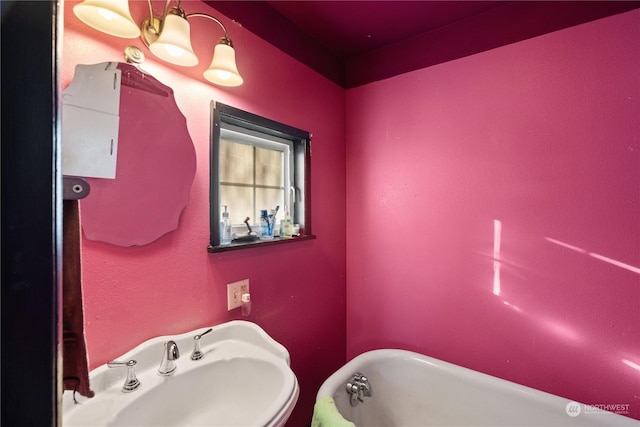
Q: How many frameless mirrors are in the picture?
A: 1